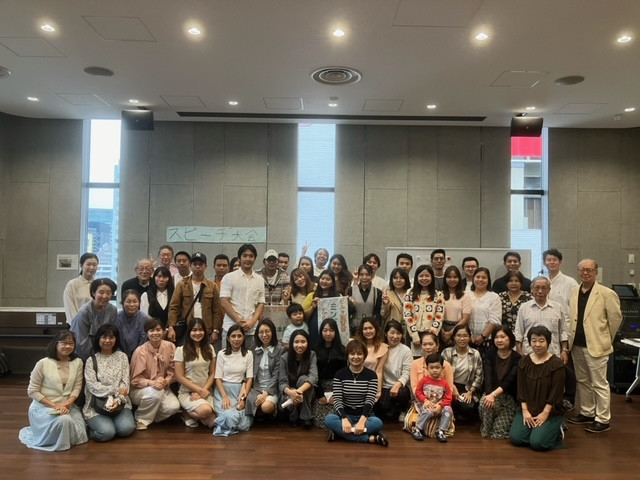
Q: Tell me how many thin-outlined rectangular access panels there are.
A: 9